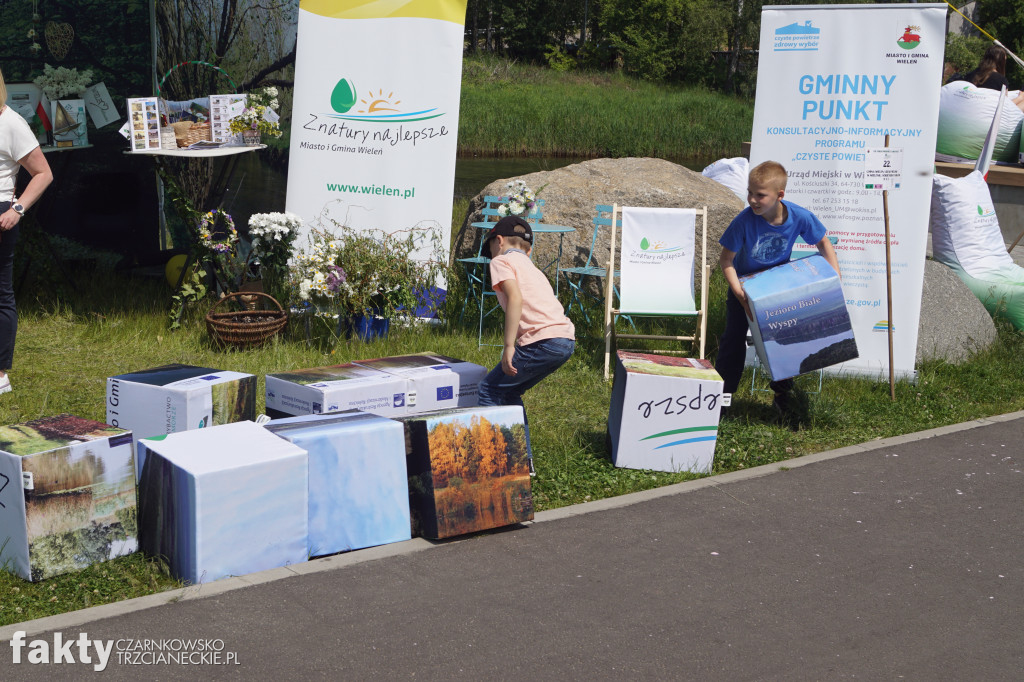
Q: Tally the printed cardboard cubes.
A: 9